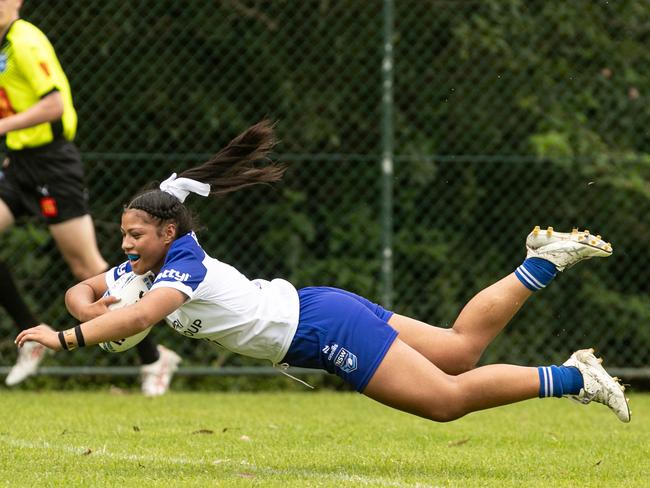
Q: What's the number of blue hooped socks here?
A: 2